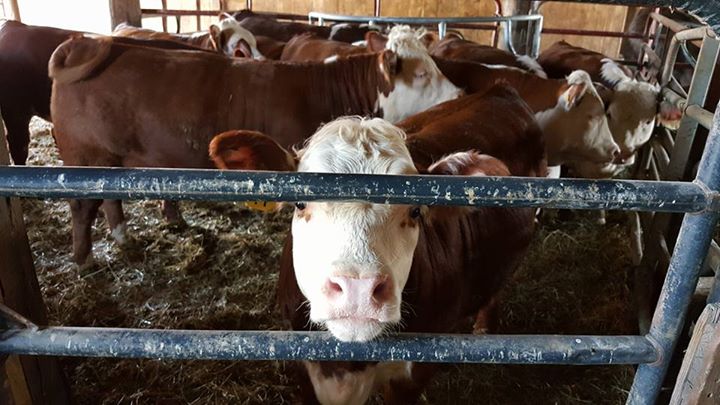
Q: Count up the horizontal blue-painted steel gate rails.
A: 2